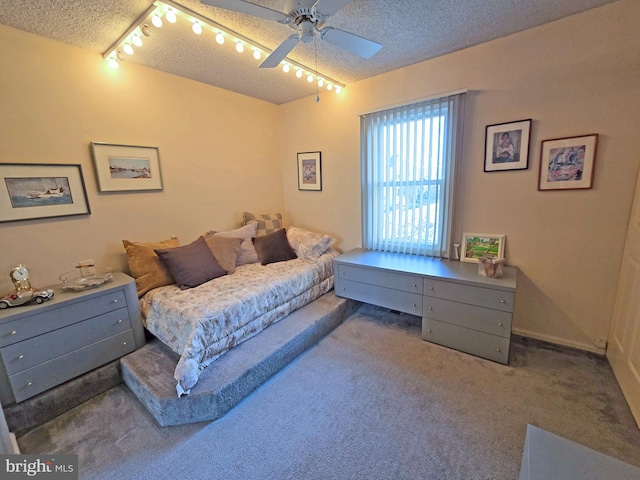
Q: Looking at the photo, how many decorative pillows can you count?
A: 7